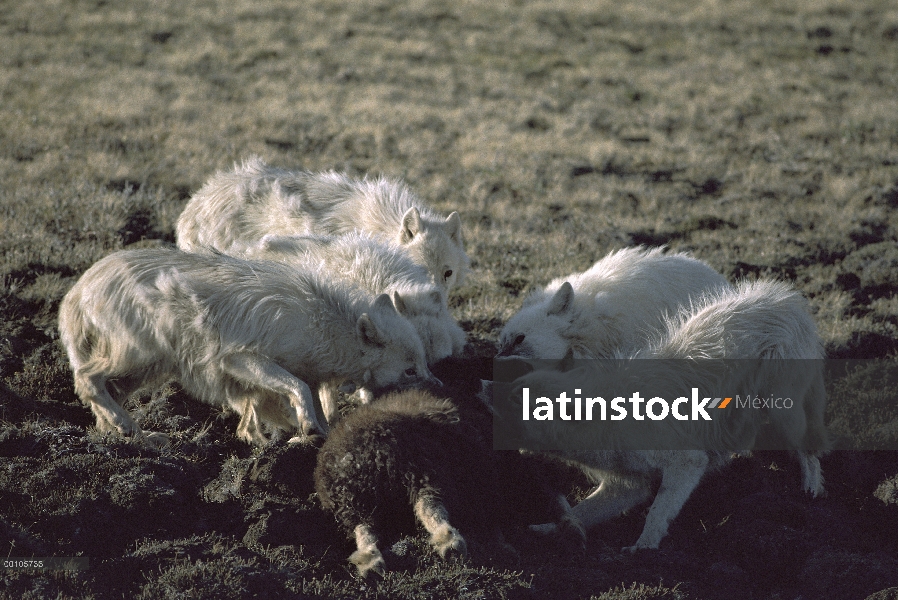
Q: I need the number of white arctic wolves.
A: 5